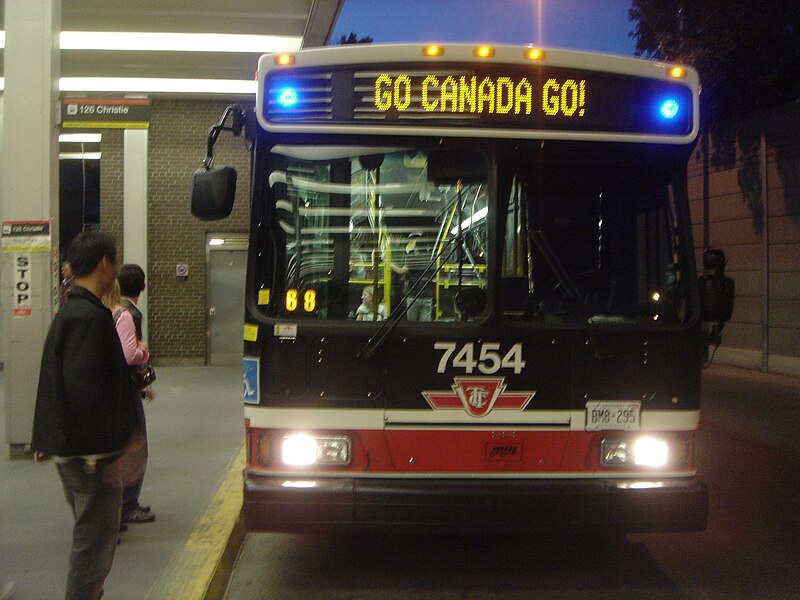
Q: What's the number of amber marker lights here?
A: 5